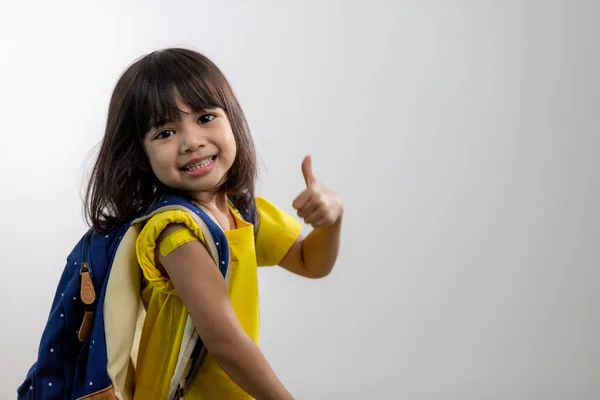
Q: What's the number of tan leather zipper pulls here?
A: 2